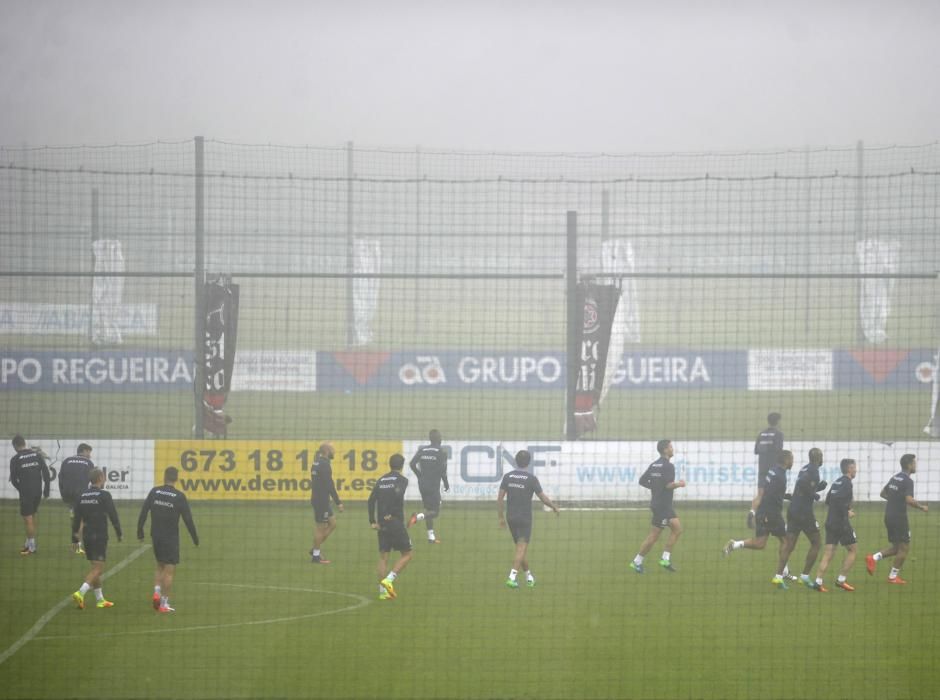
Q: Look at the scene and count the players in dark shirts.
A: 14